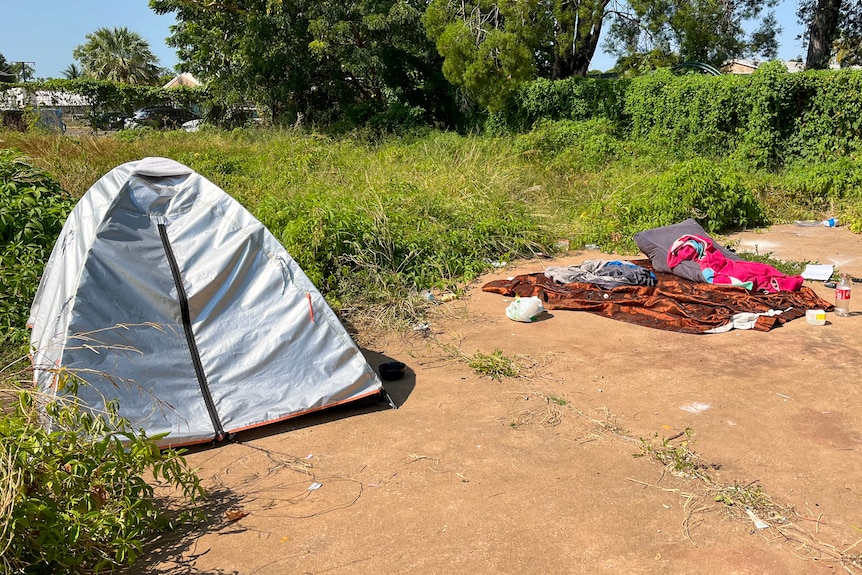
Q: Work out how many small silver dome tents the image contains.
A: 1